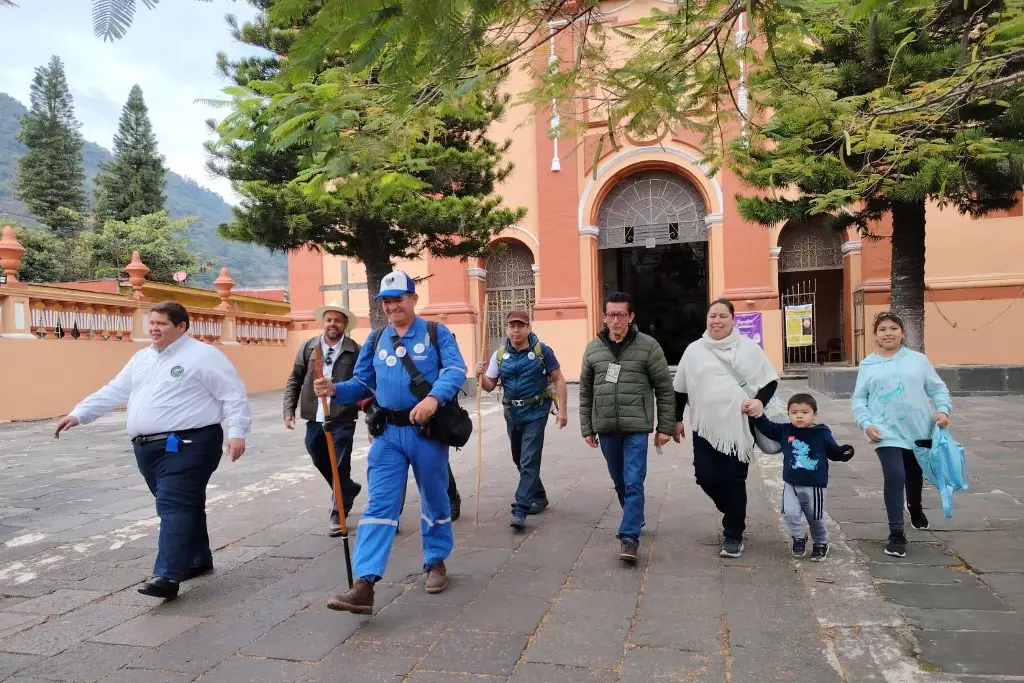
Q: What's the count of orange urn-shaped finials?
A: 3